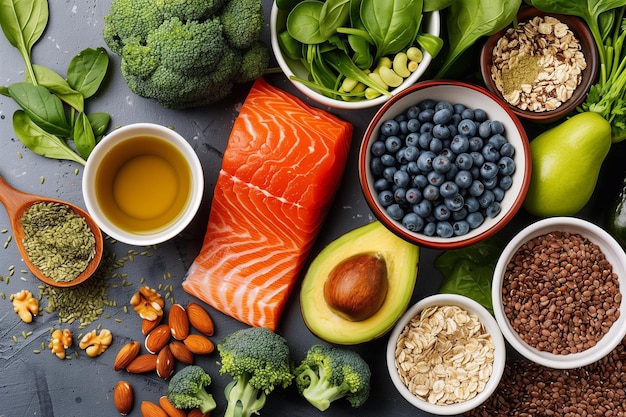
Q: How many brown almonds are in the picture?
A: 13